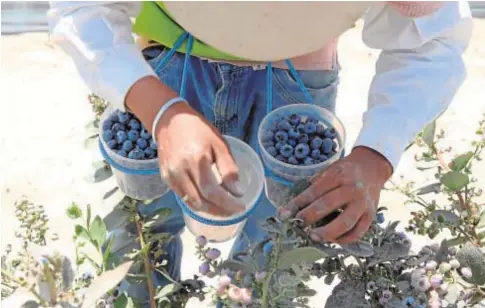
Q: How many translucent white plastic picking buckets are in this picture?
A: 3